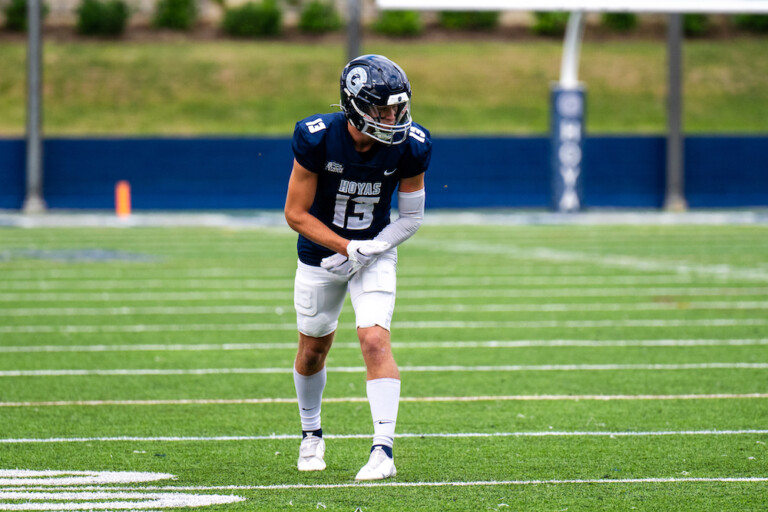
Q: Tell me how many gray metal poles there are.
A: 3